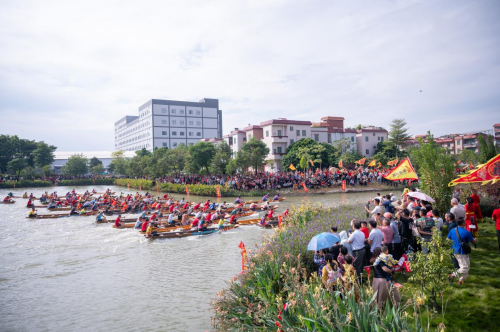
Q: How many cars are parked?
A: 0